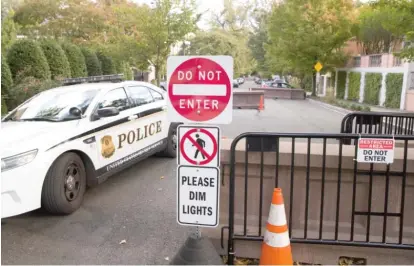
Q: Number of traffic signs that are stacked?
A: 3